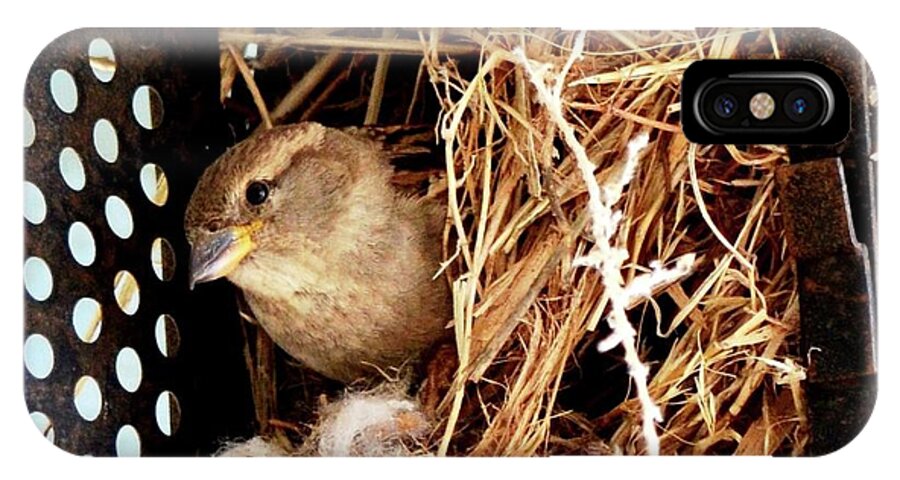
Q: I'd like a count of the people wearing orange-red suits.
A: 0